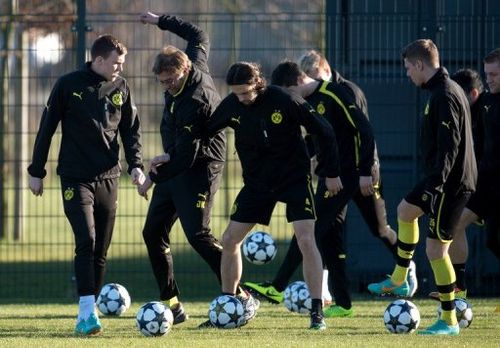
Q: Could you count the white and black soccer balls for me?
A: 7